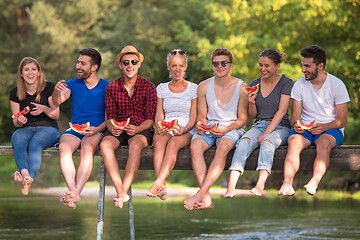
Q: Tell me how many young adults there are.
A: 7